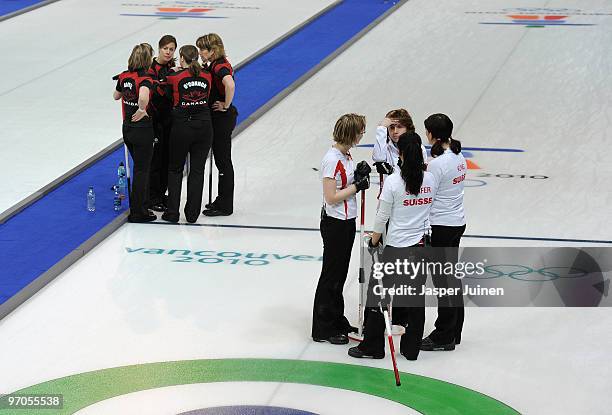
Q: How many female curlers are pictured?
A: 8